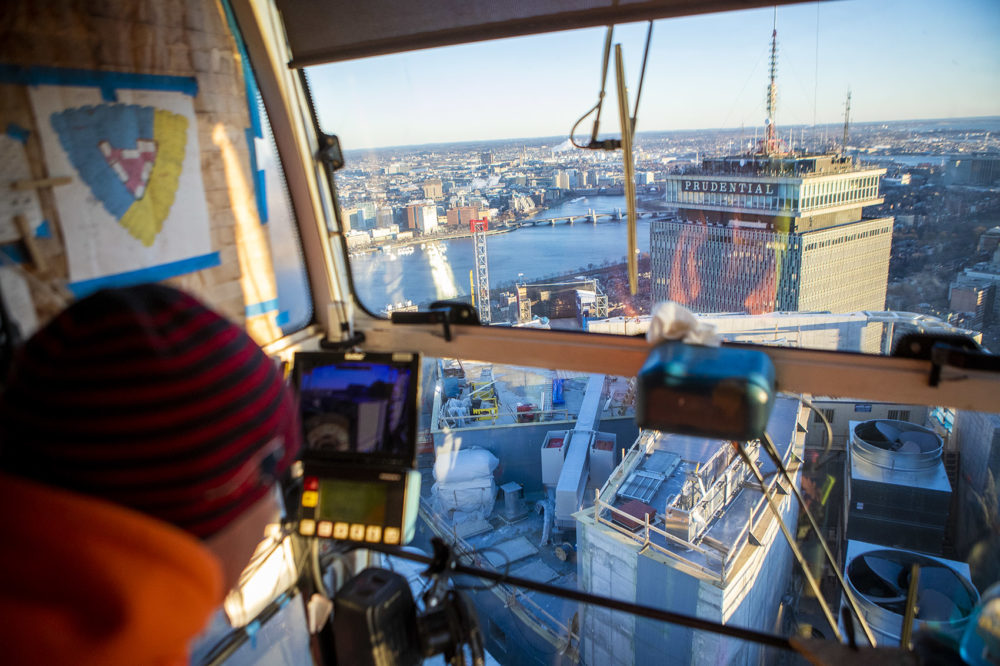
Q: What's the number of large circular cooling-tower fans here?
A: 2